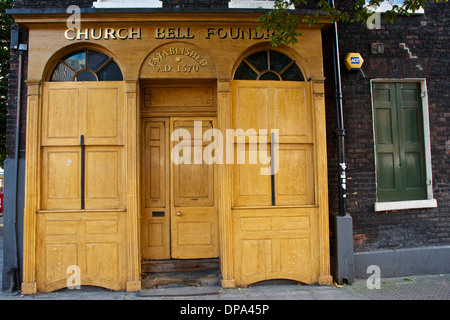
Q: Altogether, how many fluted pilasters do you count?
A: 4